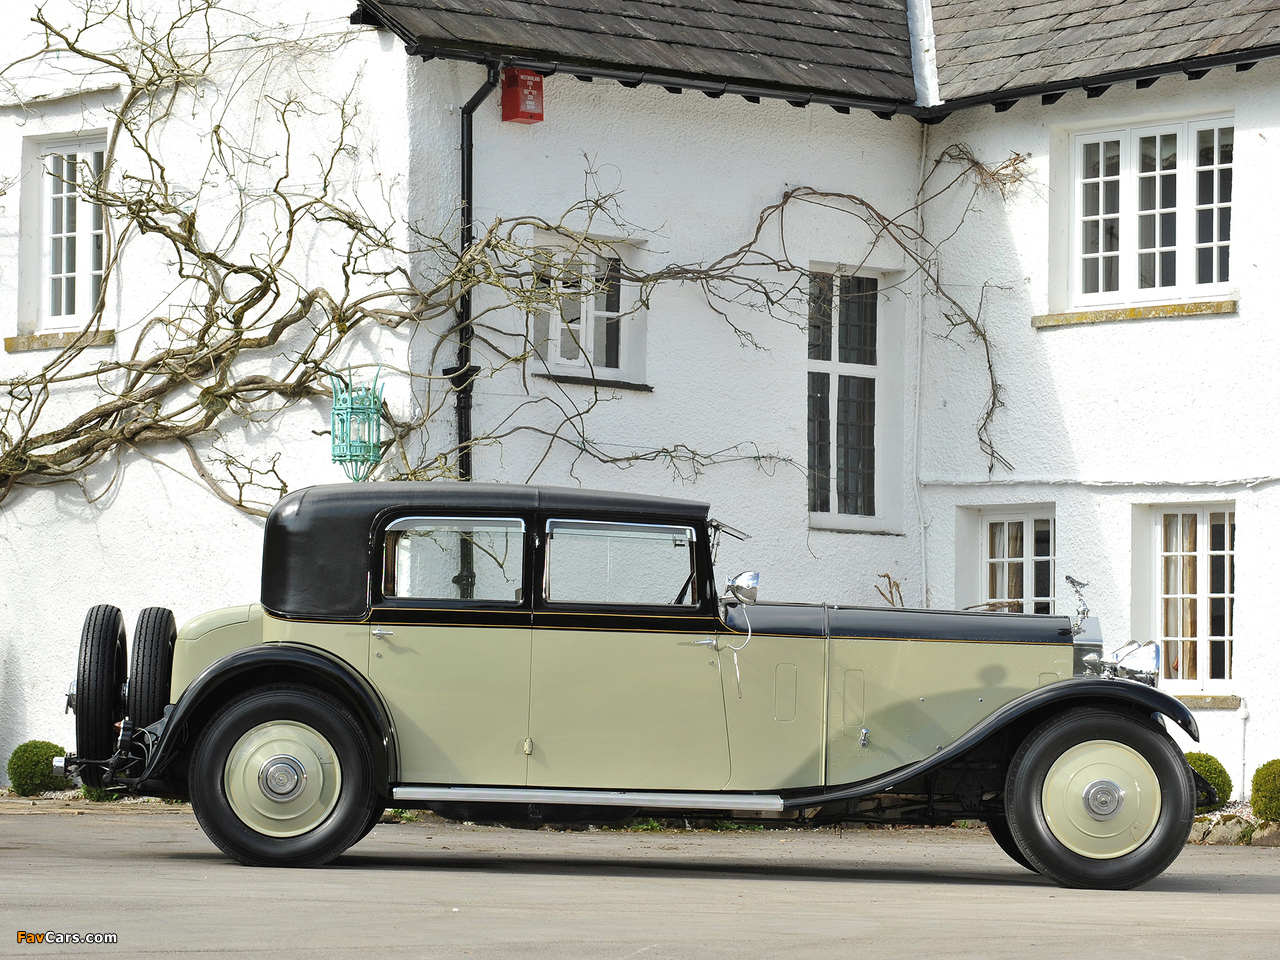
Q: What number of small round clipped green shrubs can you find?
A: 3